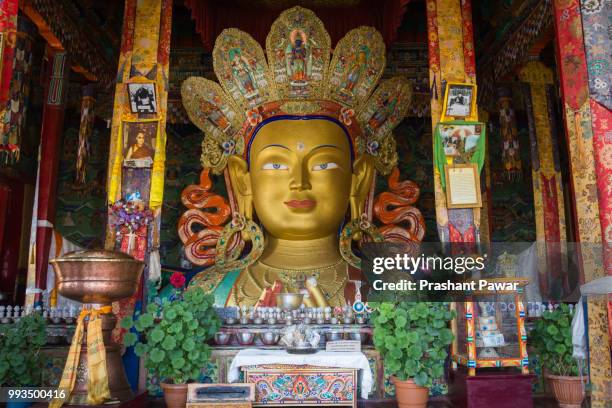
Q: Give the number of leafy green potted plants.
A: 4